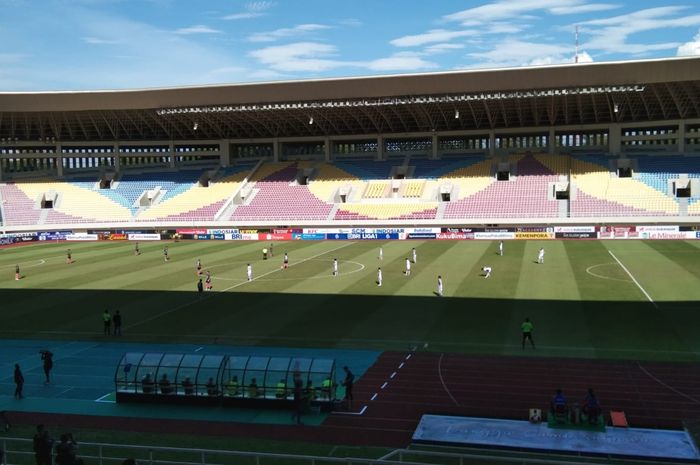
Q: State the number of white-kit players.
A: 10